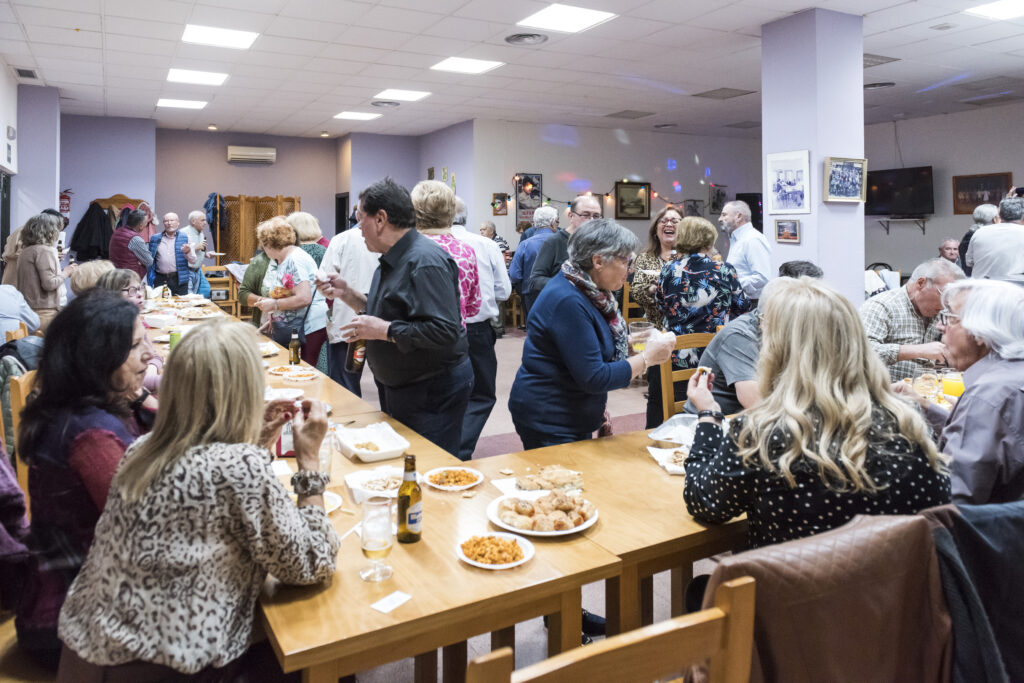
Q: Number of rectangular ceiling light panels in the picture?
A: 8